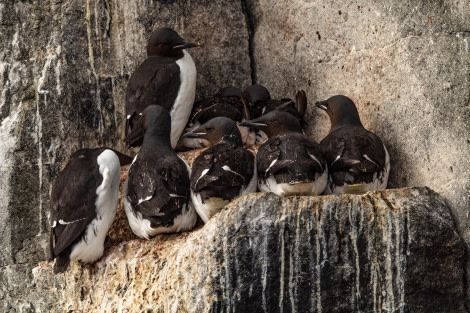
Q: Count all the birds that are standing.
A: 2